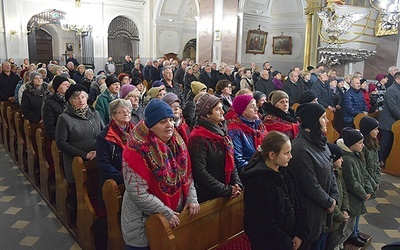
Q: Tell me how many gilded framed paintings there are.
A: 2